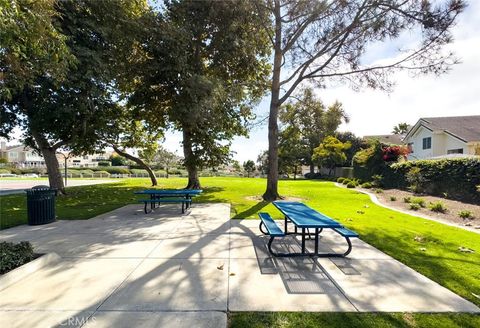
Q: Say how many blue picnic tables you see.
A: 2